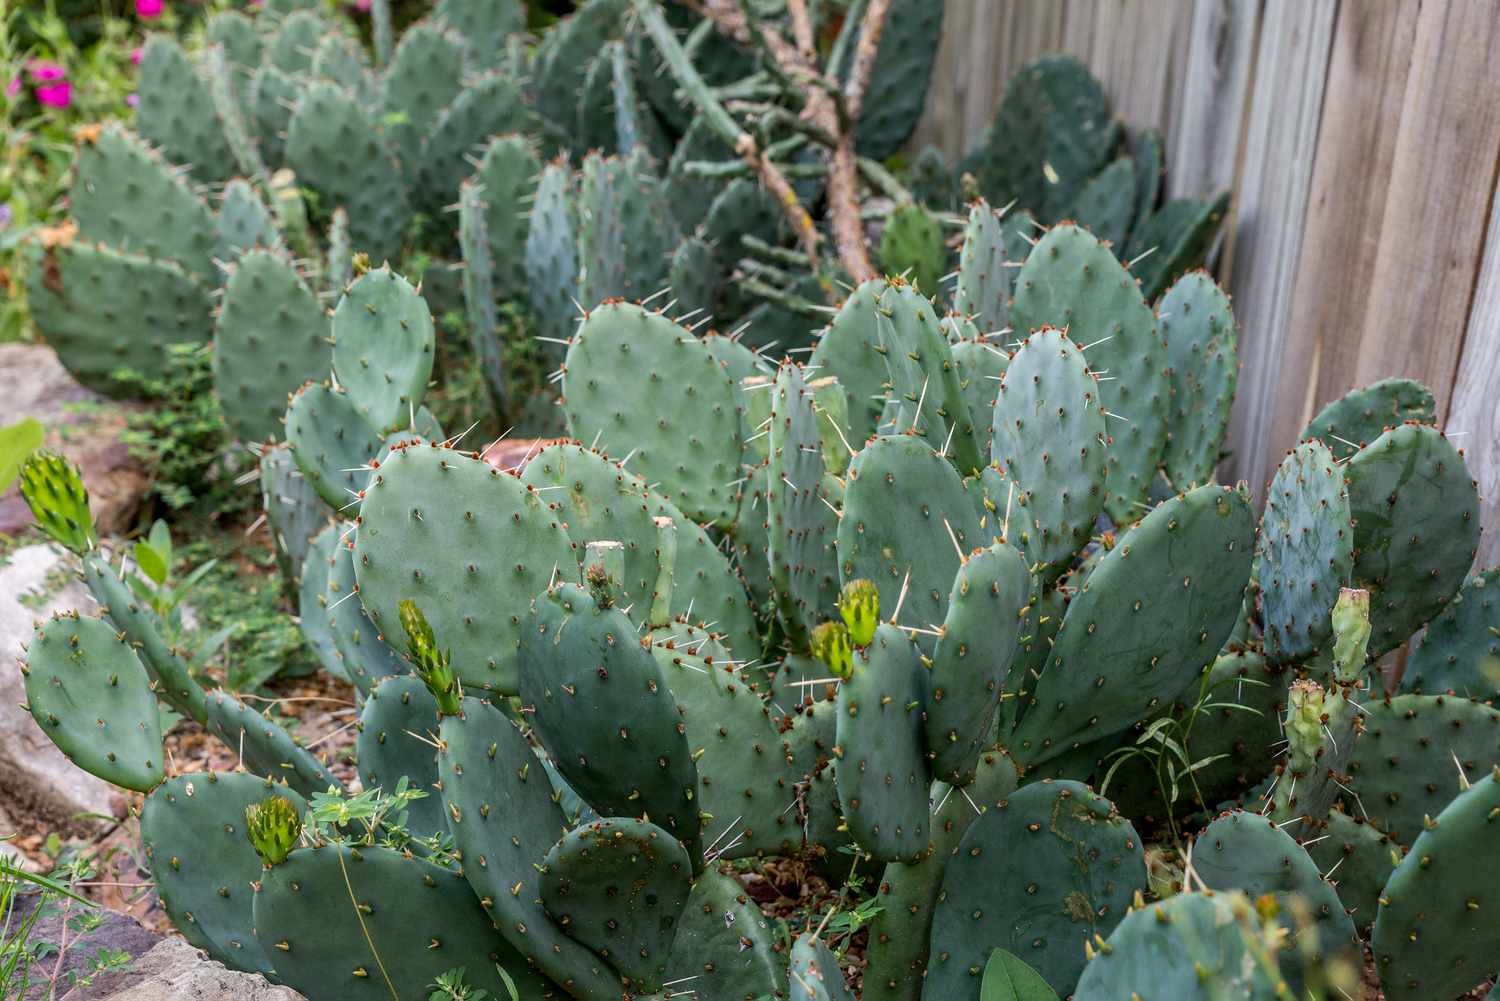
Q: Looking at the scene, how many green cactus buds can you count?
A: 5